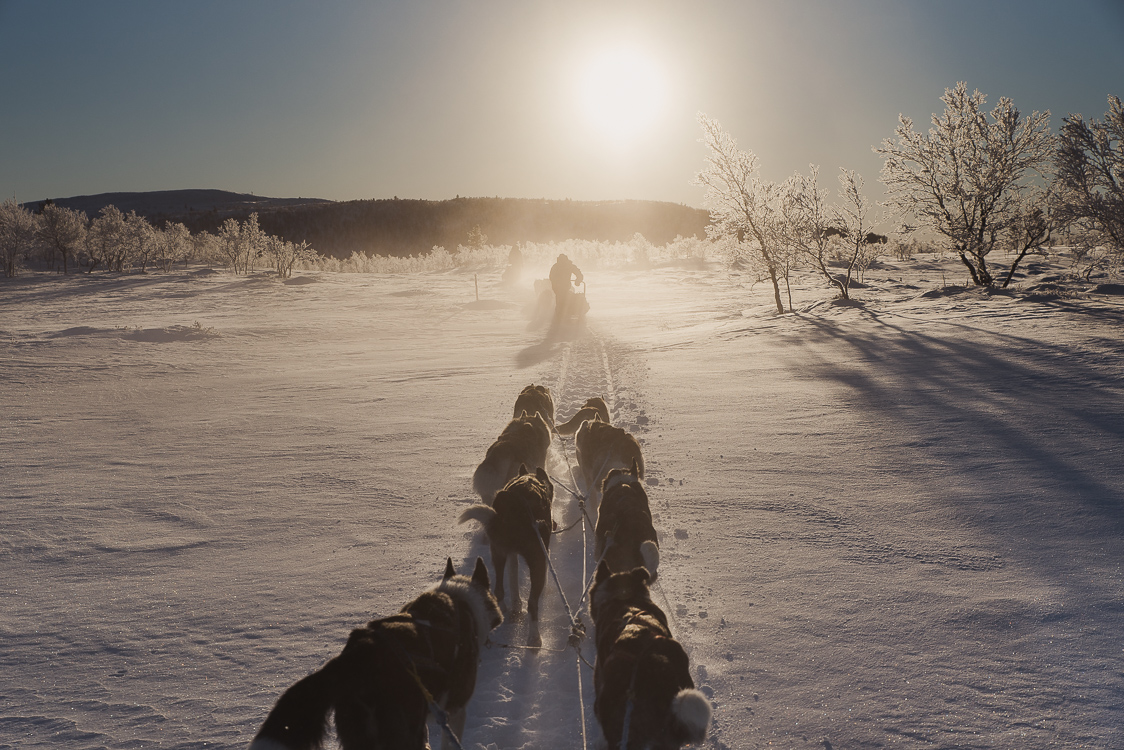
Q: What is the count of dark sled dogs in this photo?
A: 8